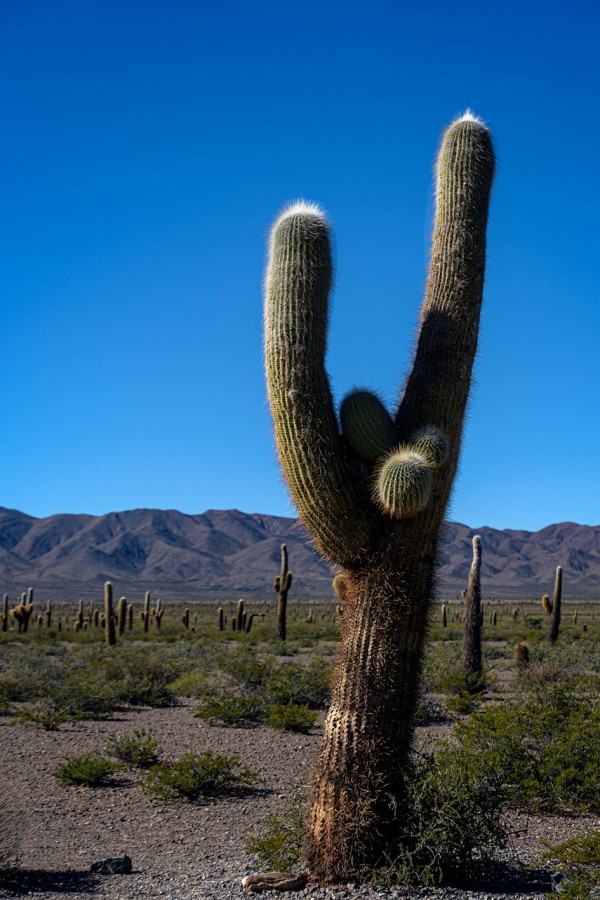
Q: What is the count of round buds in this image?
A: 3